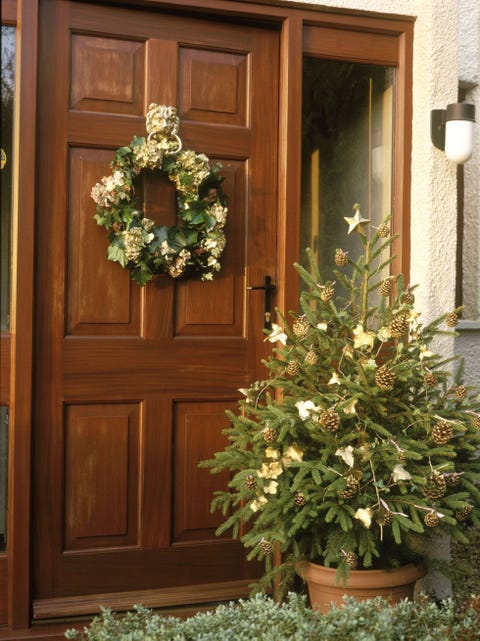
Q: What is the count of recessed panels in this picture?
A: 6